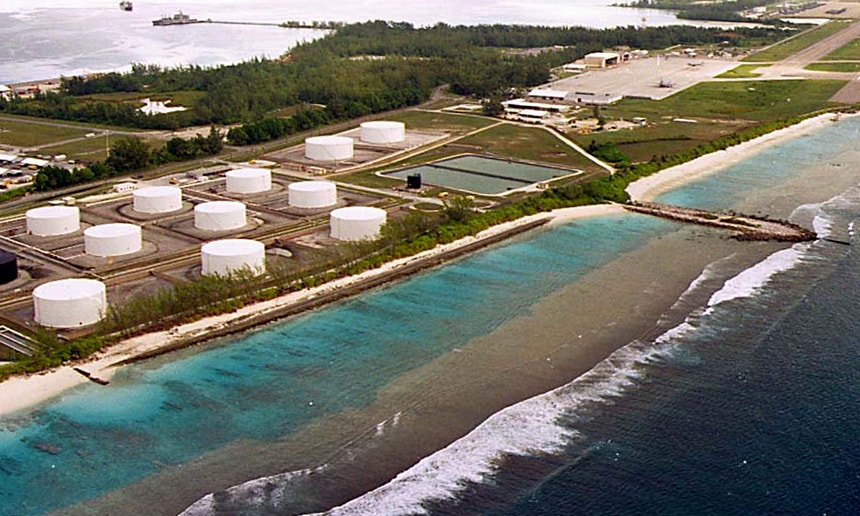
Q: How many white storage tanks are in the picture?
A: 11